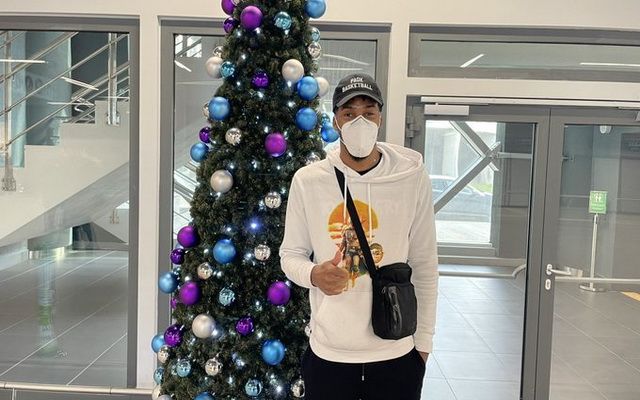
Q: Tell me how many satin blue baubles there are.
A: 11